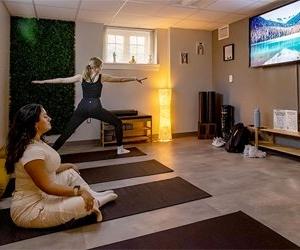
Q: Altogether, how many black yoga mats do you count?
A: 4